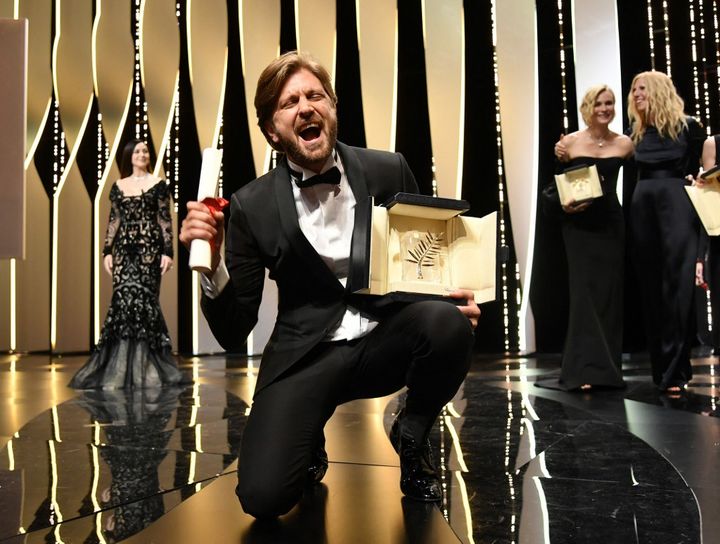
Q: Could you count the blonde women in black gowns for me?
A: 2